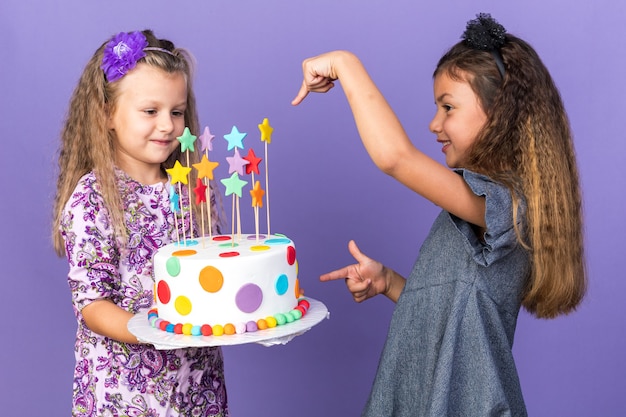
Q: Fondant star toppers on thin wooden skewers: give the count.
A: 12